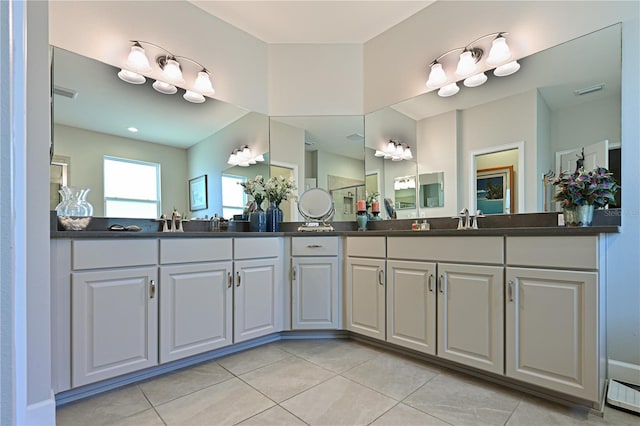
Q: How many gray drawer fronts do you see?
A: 7